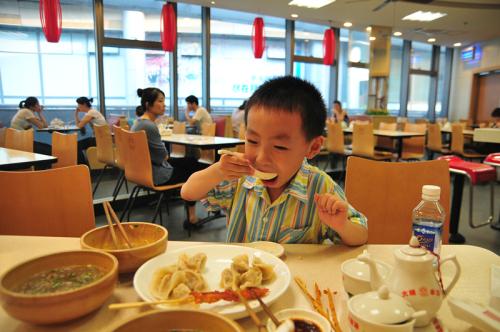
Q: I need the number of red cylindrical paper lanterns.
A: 4